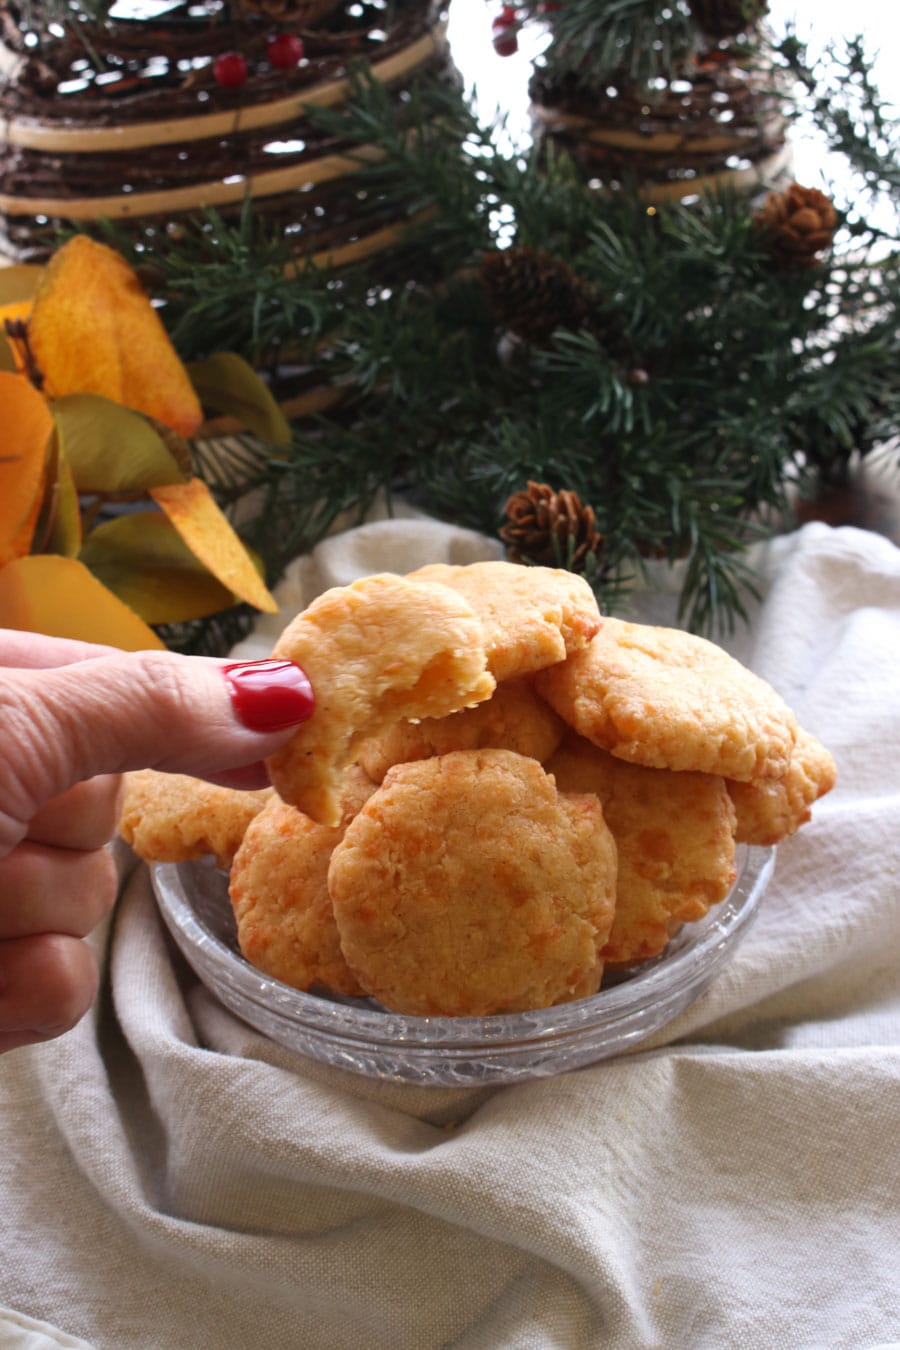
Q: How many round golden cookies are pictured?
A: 9